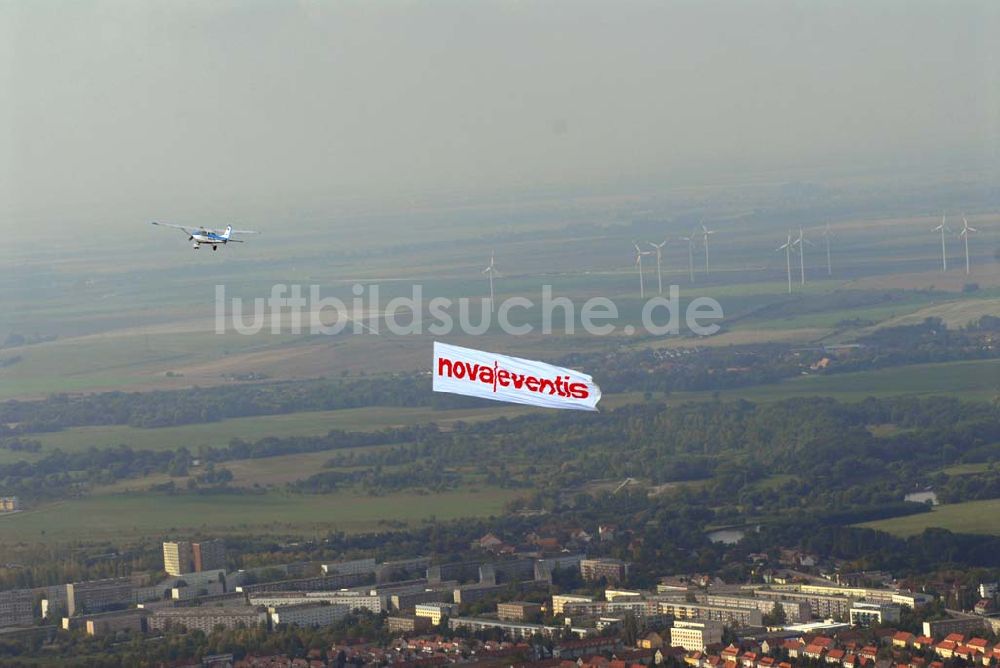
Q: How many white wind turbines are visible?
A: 10